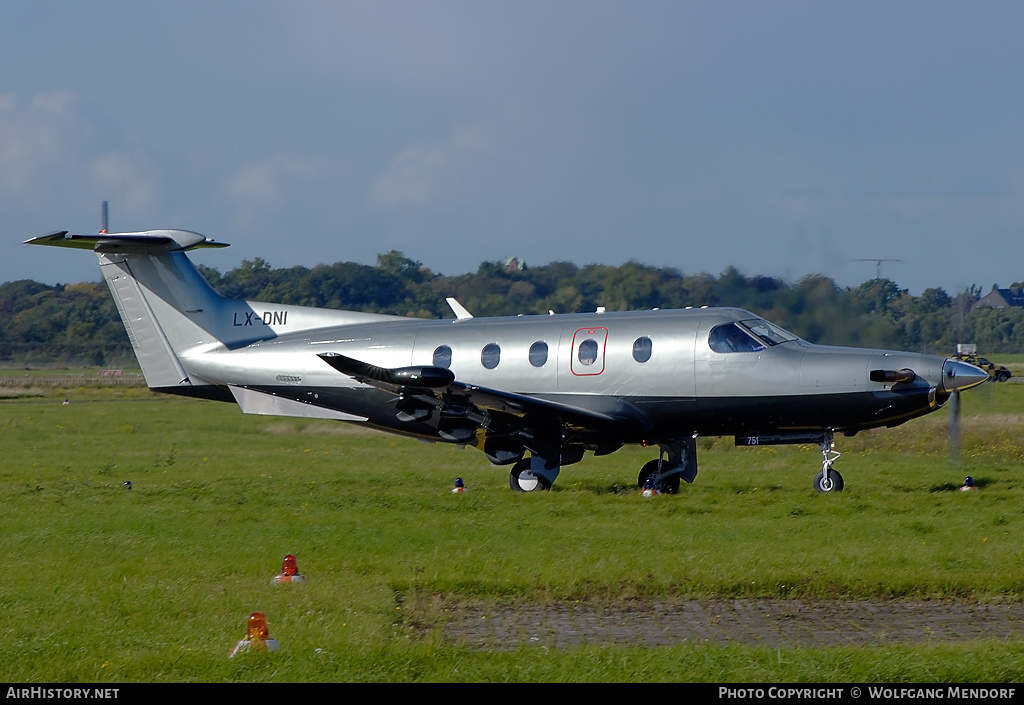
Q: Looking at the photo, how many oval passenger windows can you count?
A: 5